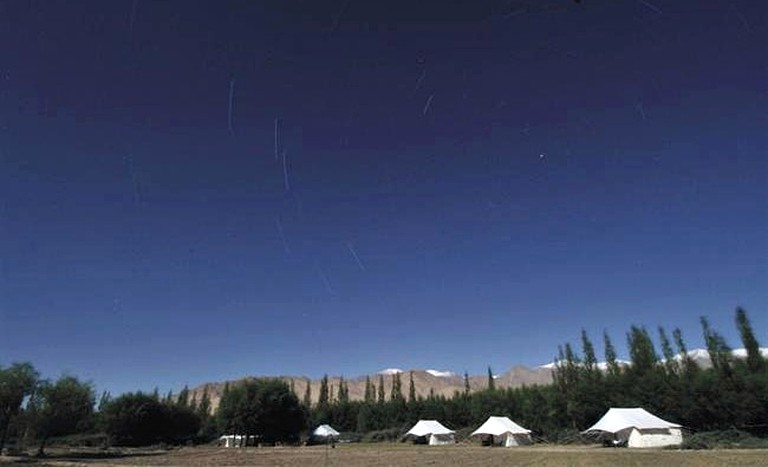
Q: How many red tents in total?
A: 0